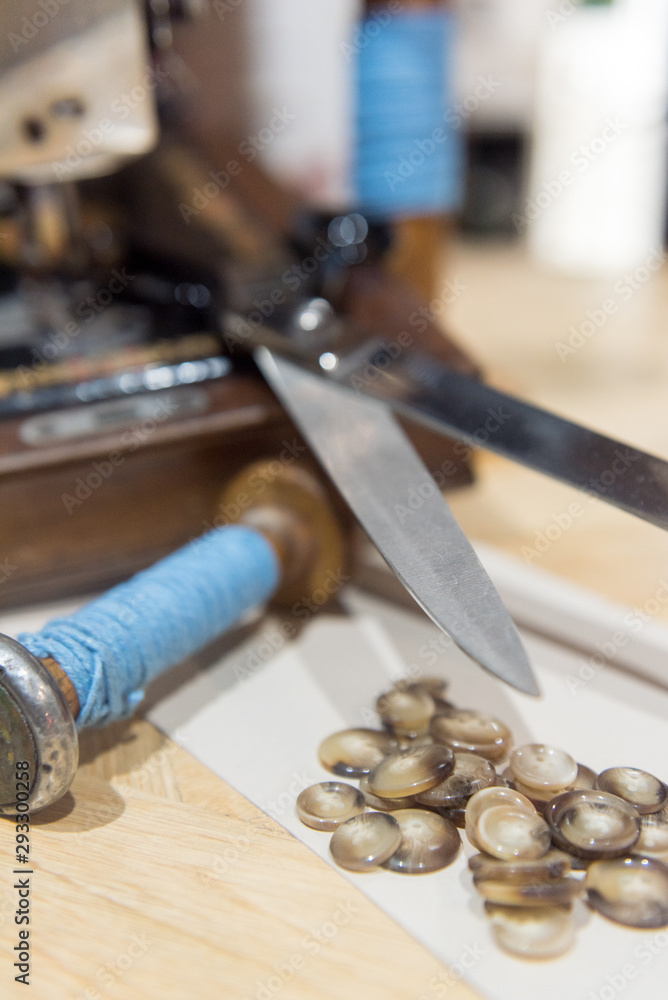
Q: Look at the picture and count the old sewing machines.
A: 1